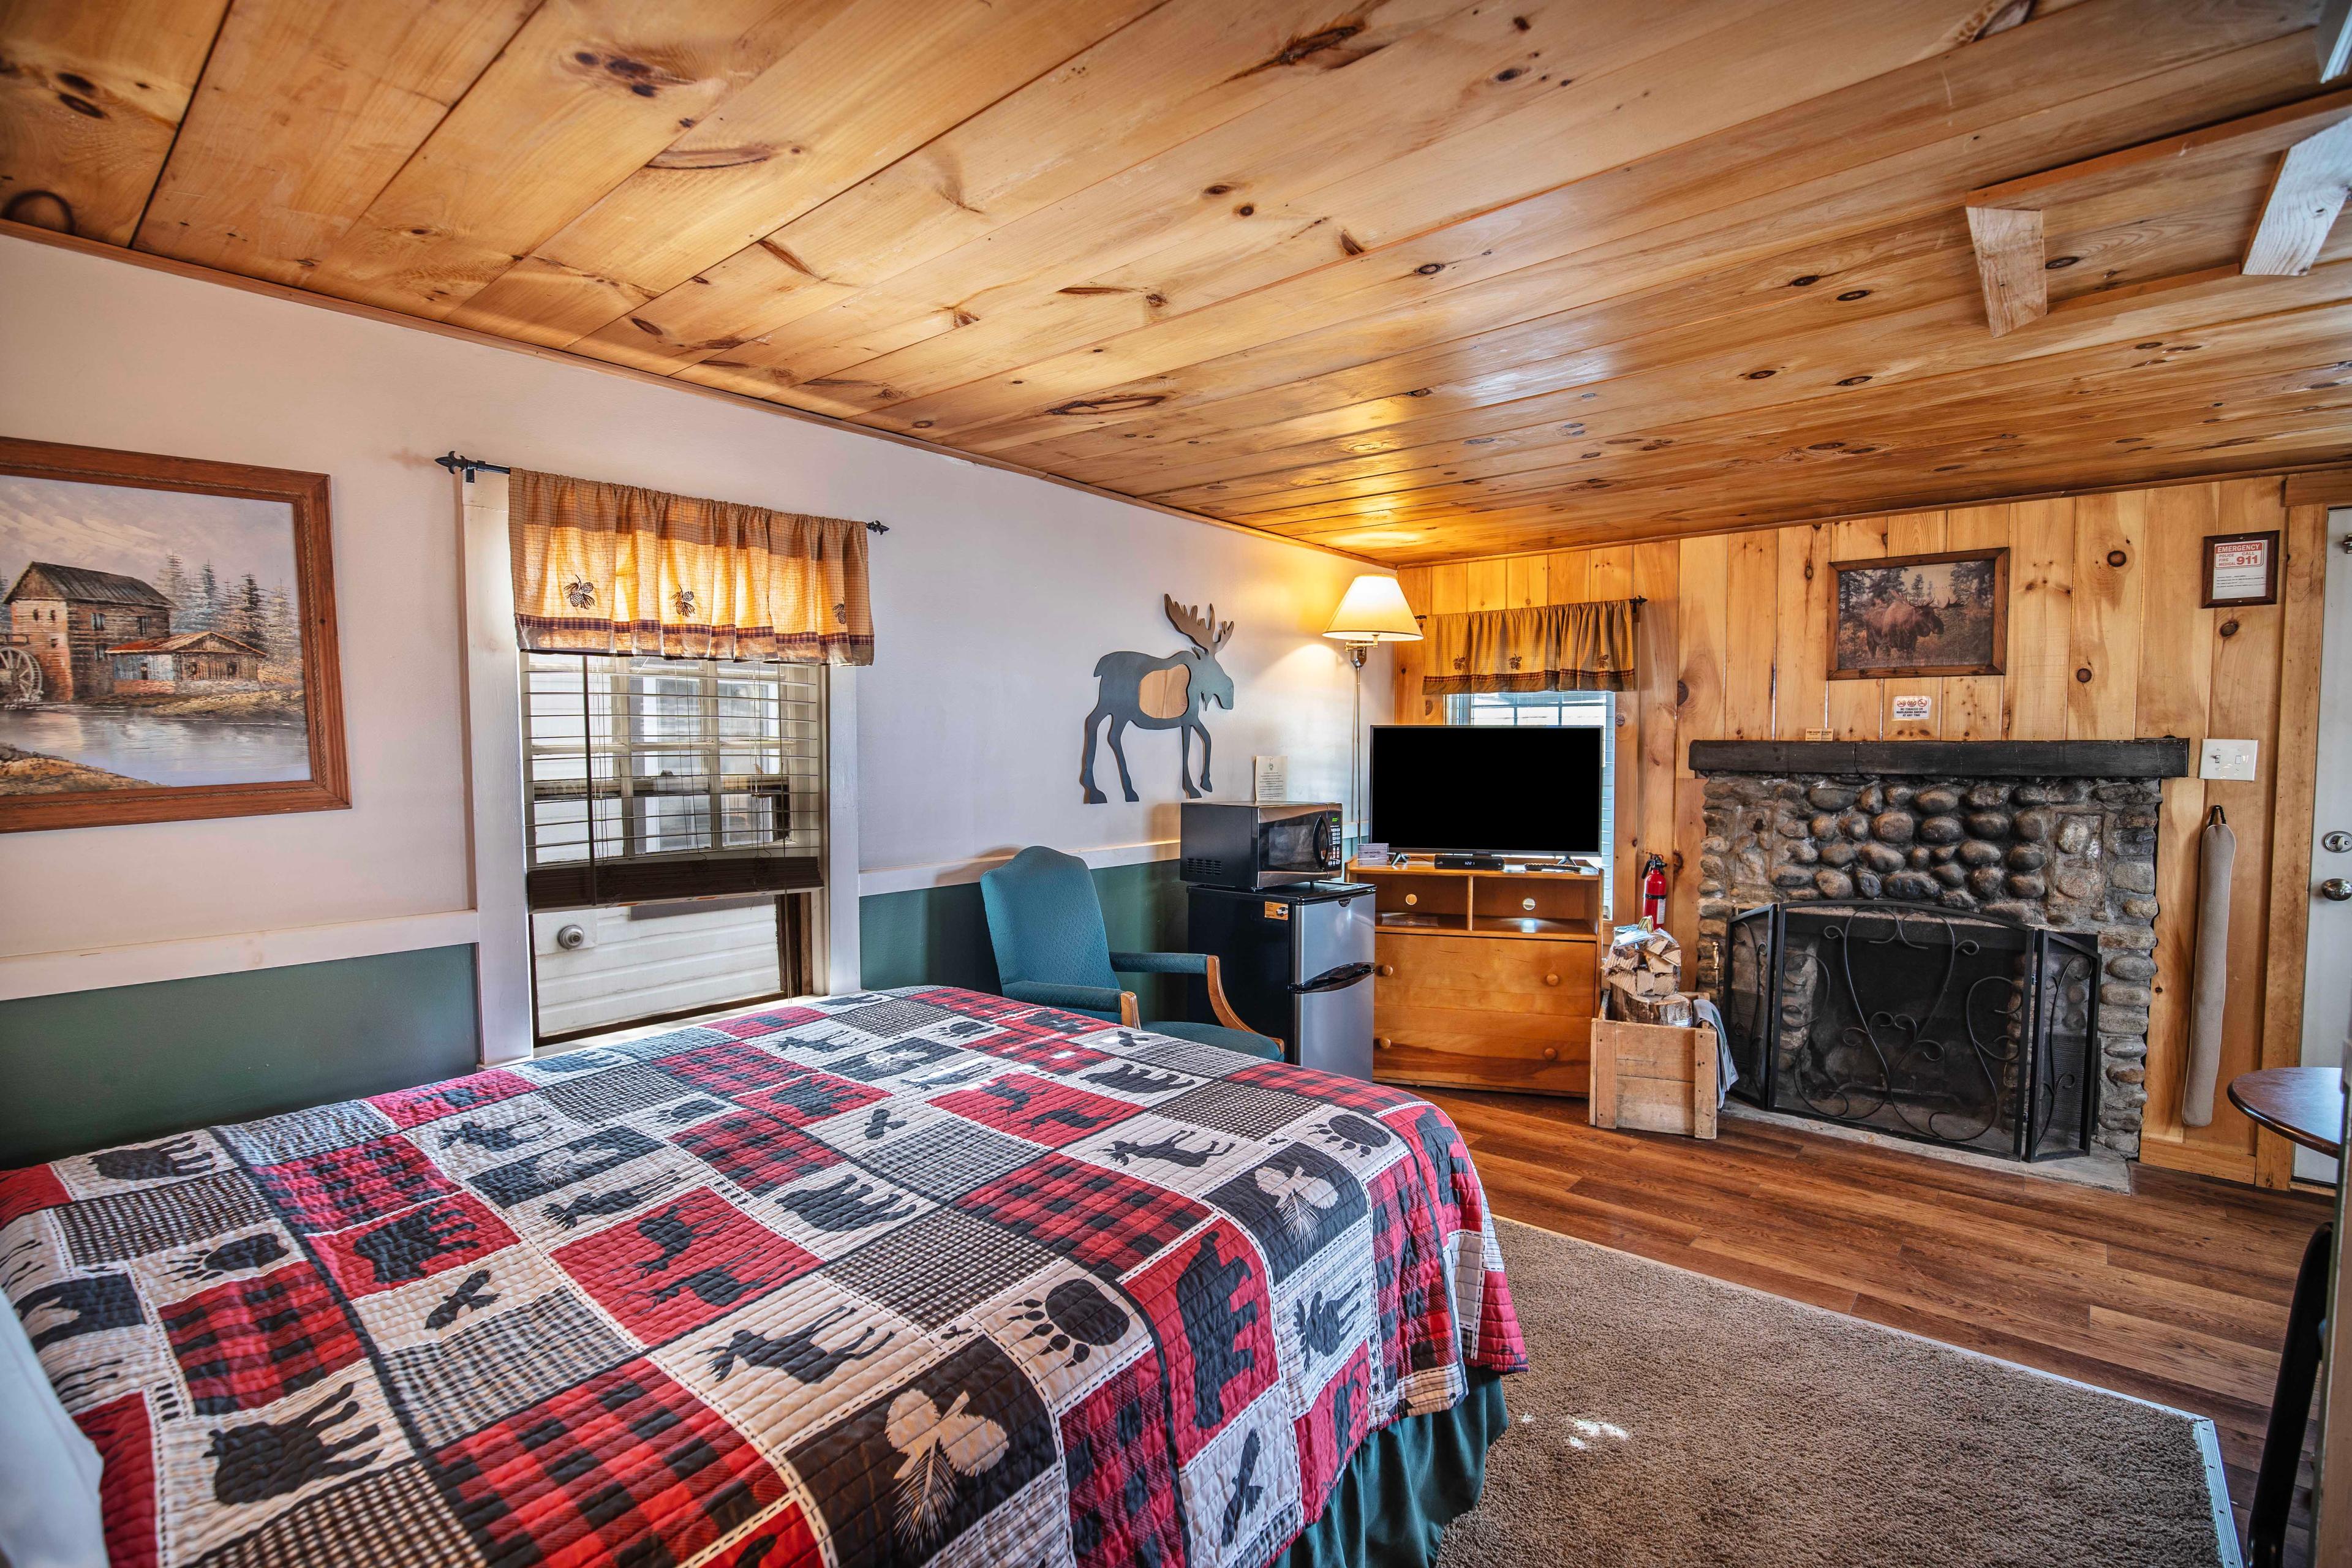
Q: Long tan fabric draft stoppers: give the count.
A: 1